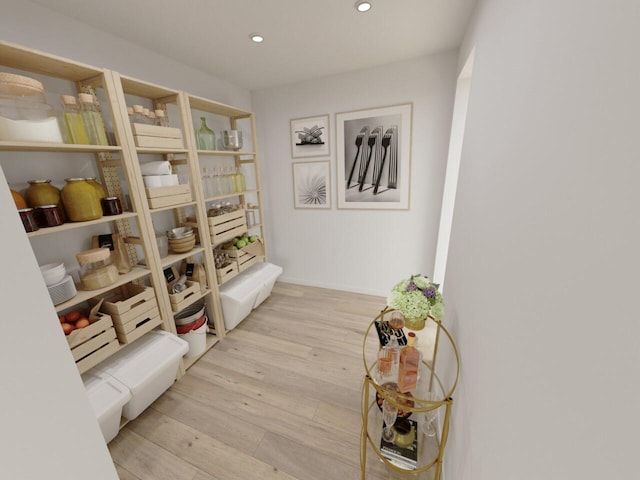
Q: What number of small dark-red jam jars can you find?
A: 3